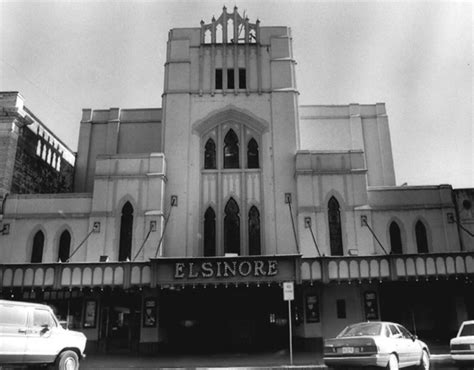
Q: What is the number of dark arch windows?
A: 12